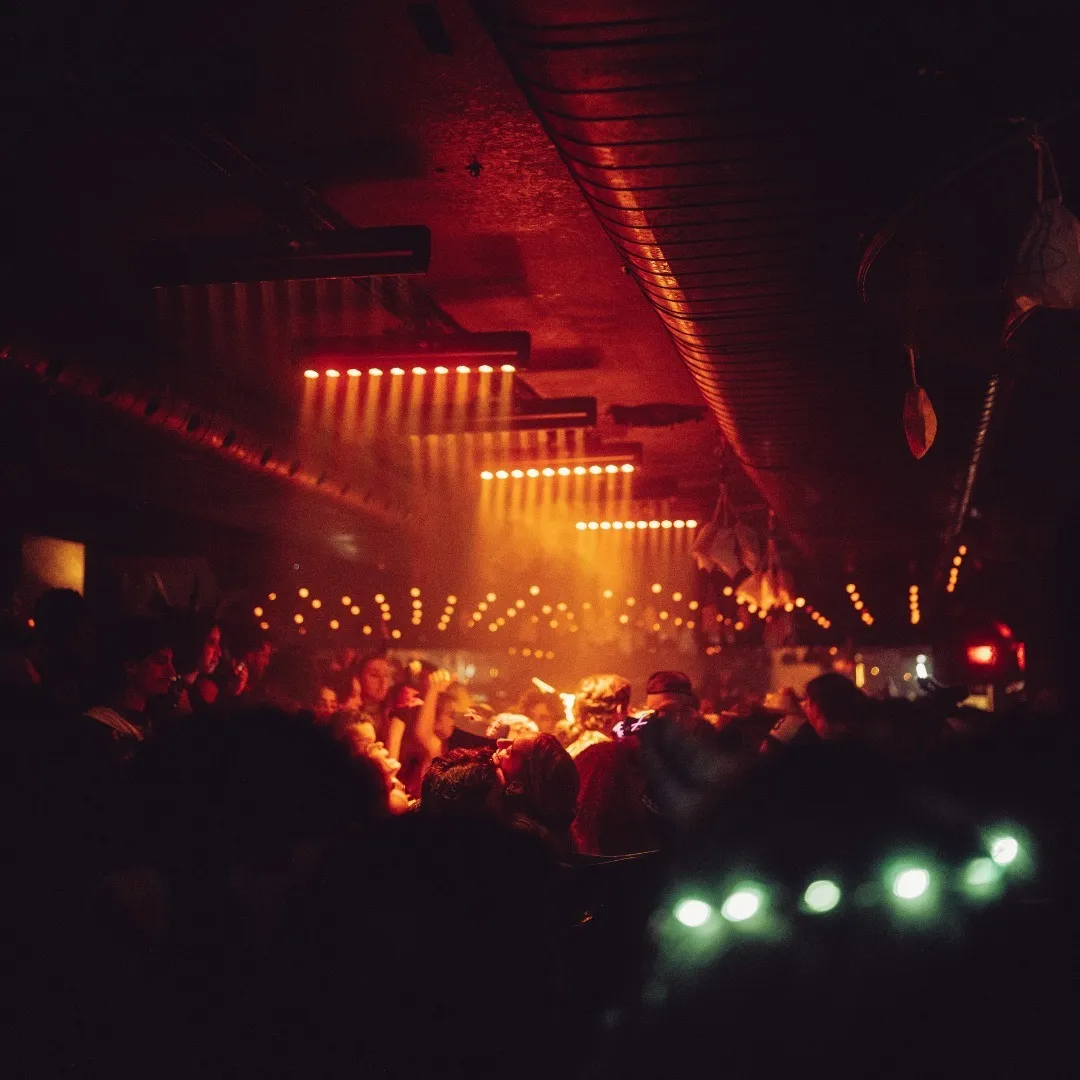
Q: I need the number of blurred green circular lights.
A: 6